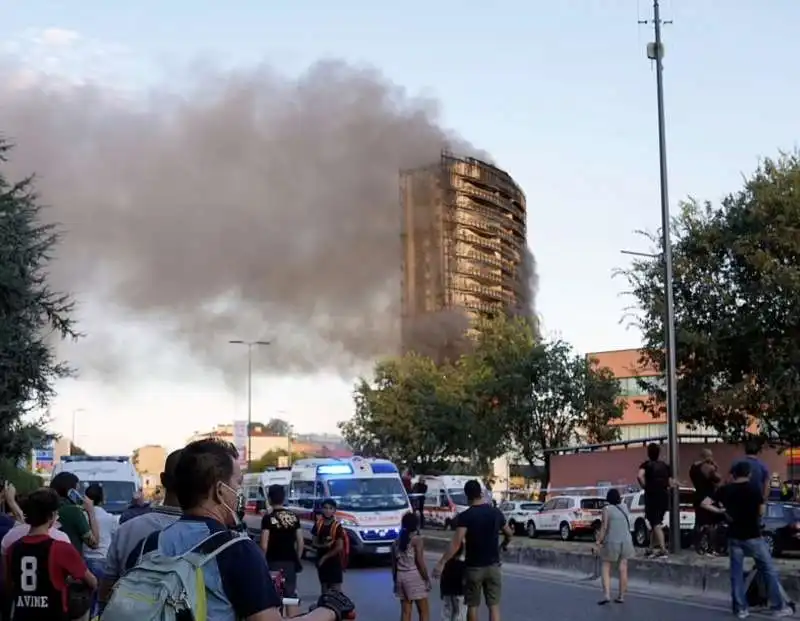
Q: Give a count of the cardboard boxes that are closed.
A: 0